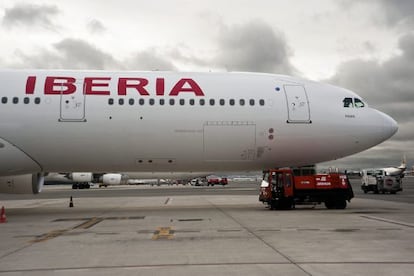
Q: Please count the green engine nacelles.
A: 0